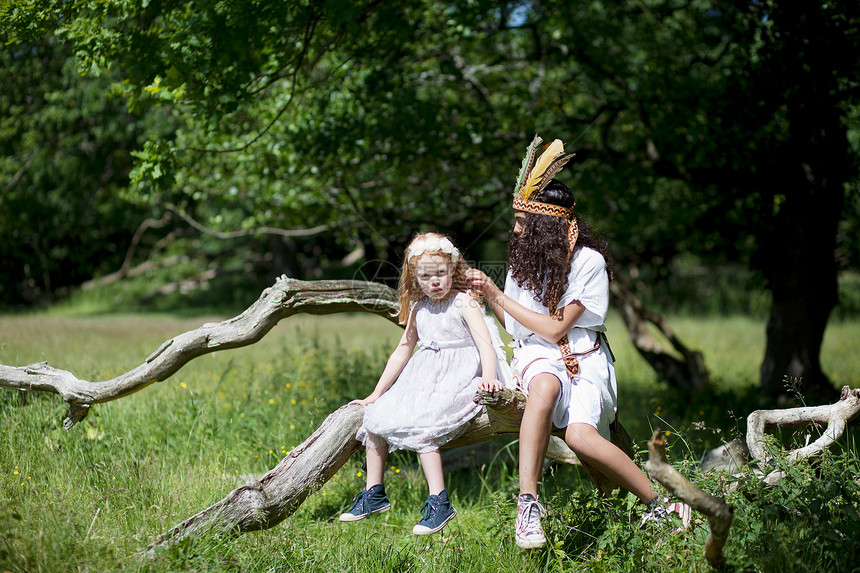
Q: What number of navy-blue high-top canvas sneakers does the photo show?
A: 2